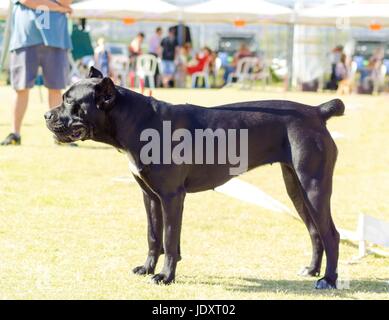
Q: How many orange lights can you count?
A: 3